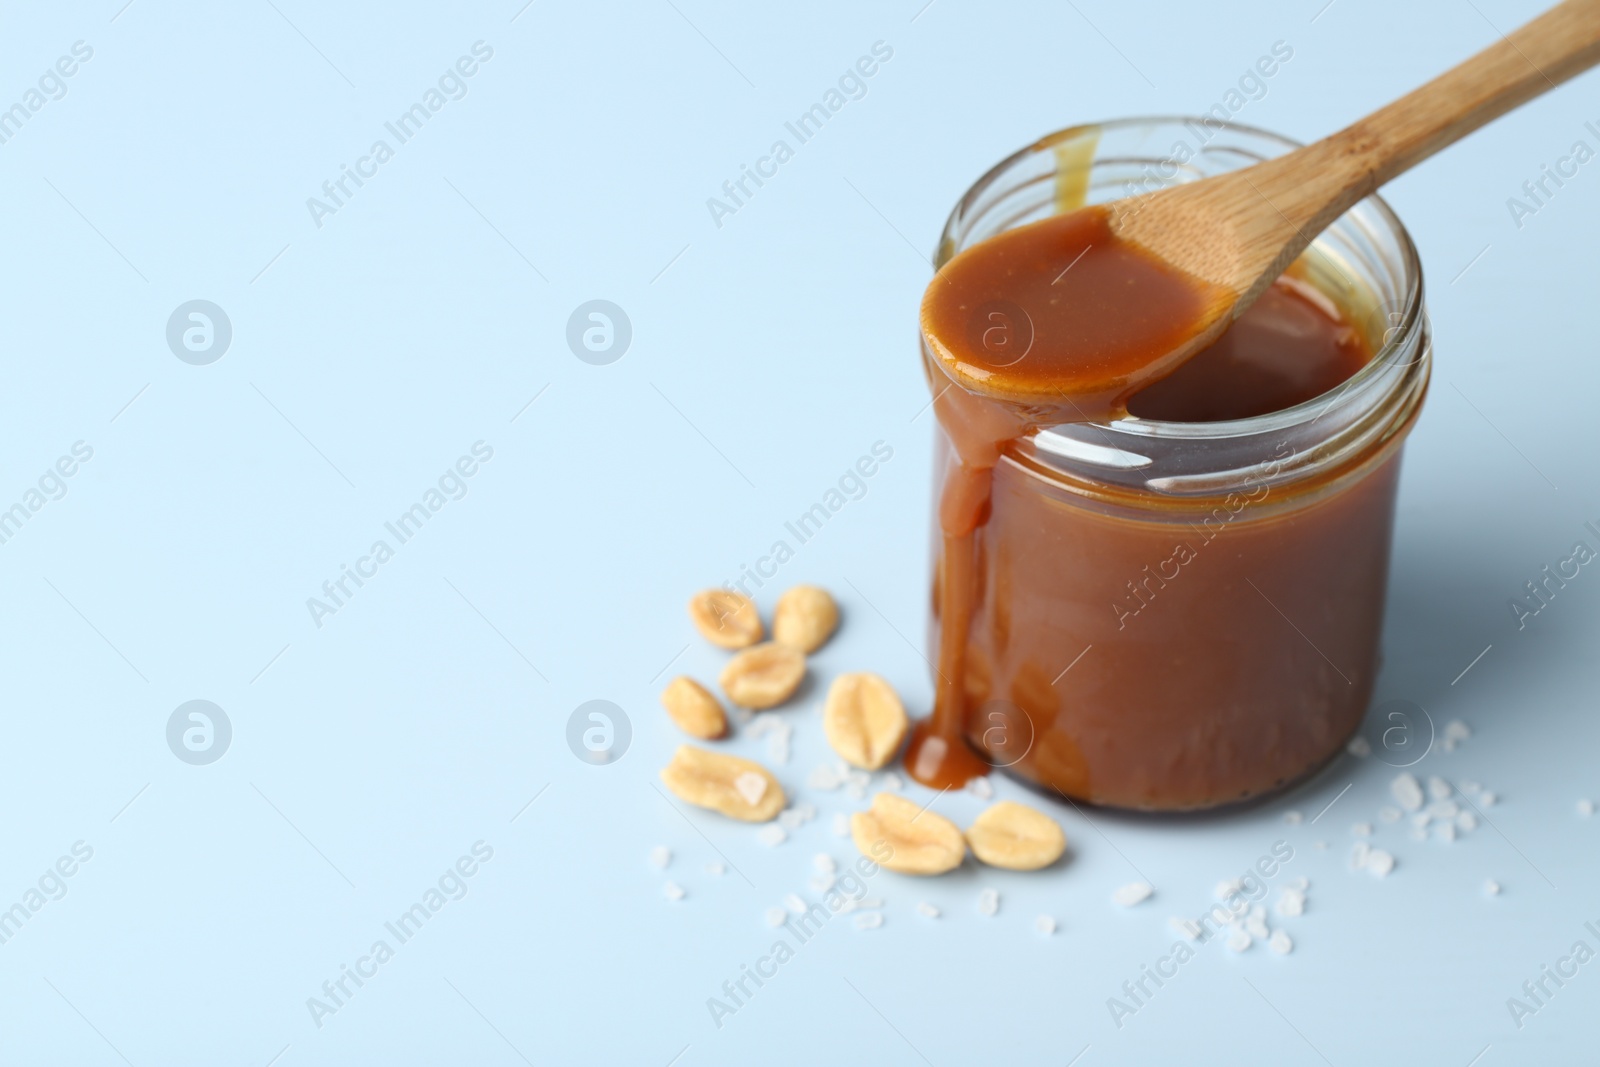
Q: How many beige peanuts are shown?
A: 8